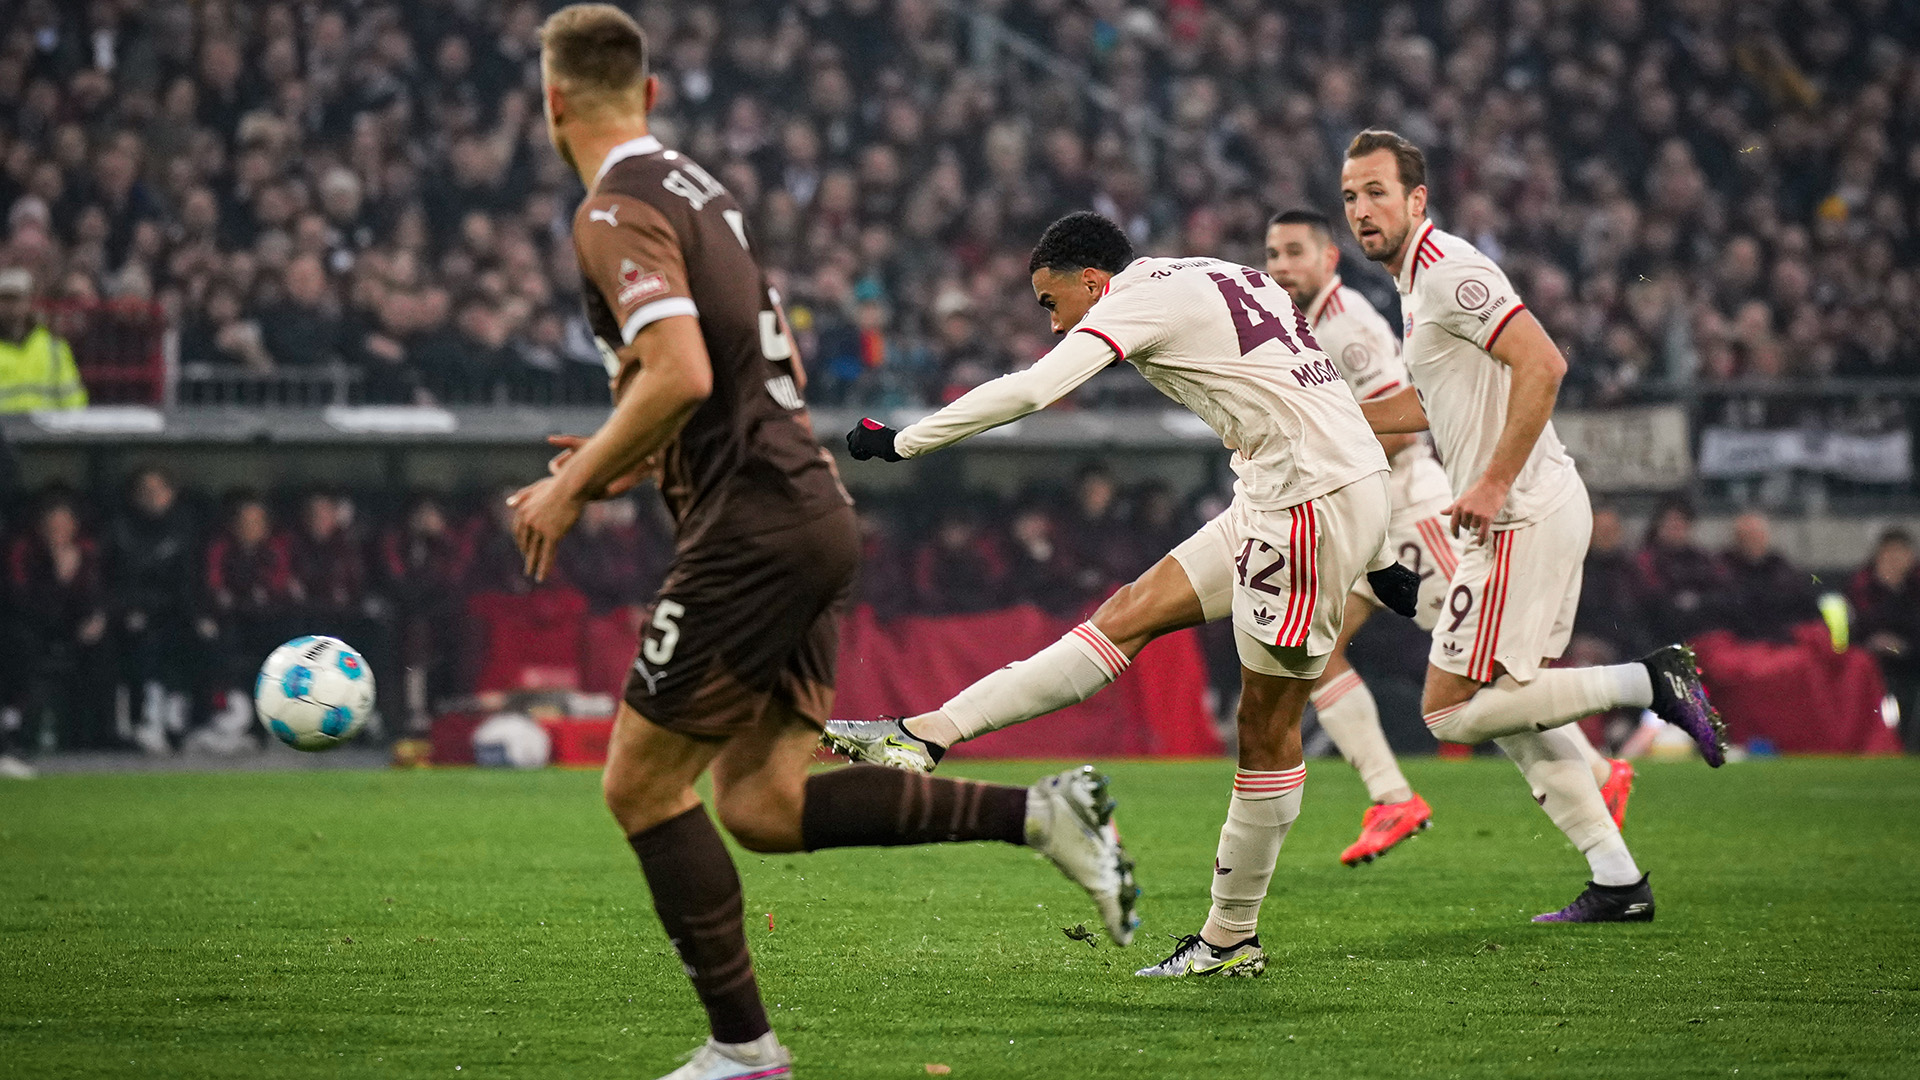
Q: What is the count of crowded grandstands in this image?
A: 1